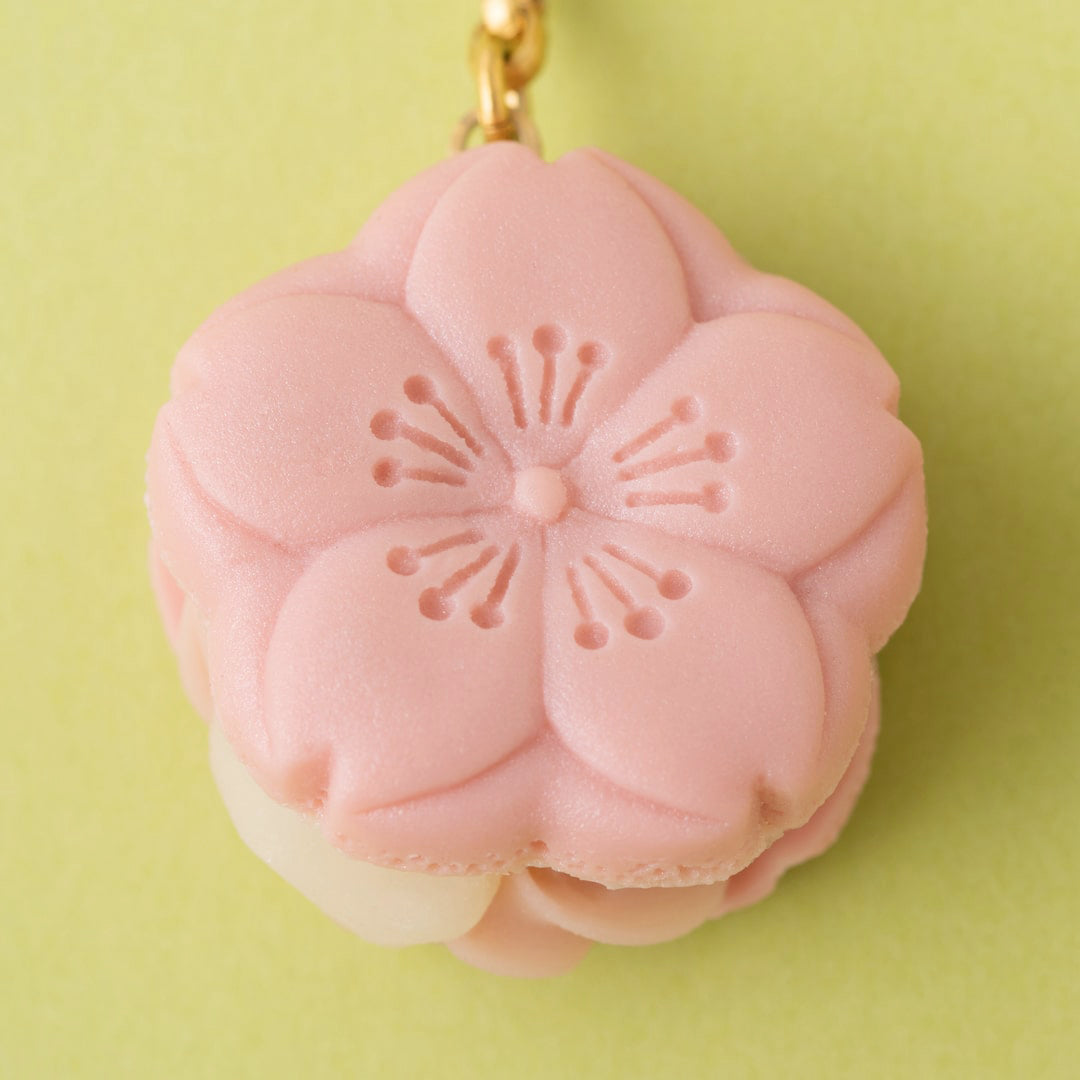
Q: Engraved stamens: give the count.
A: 15